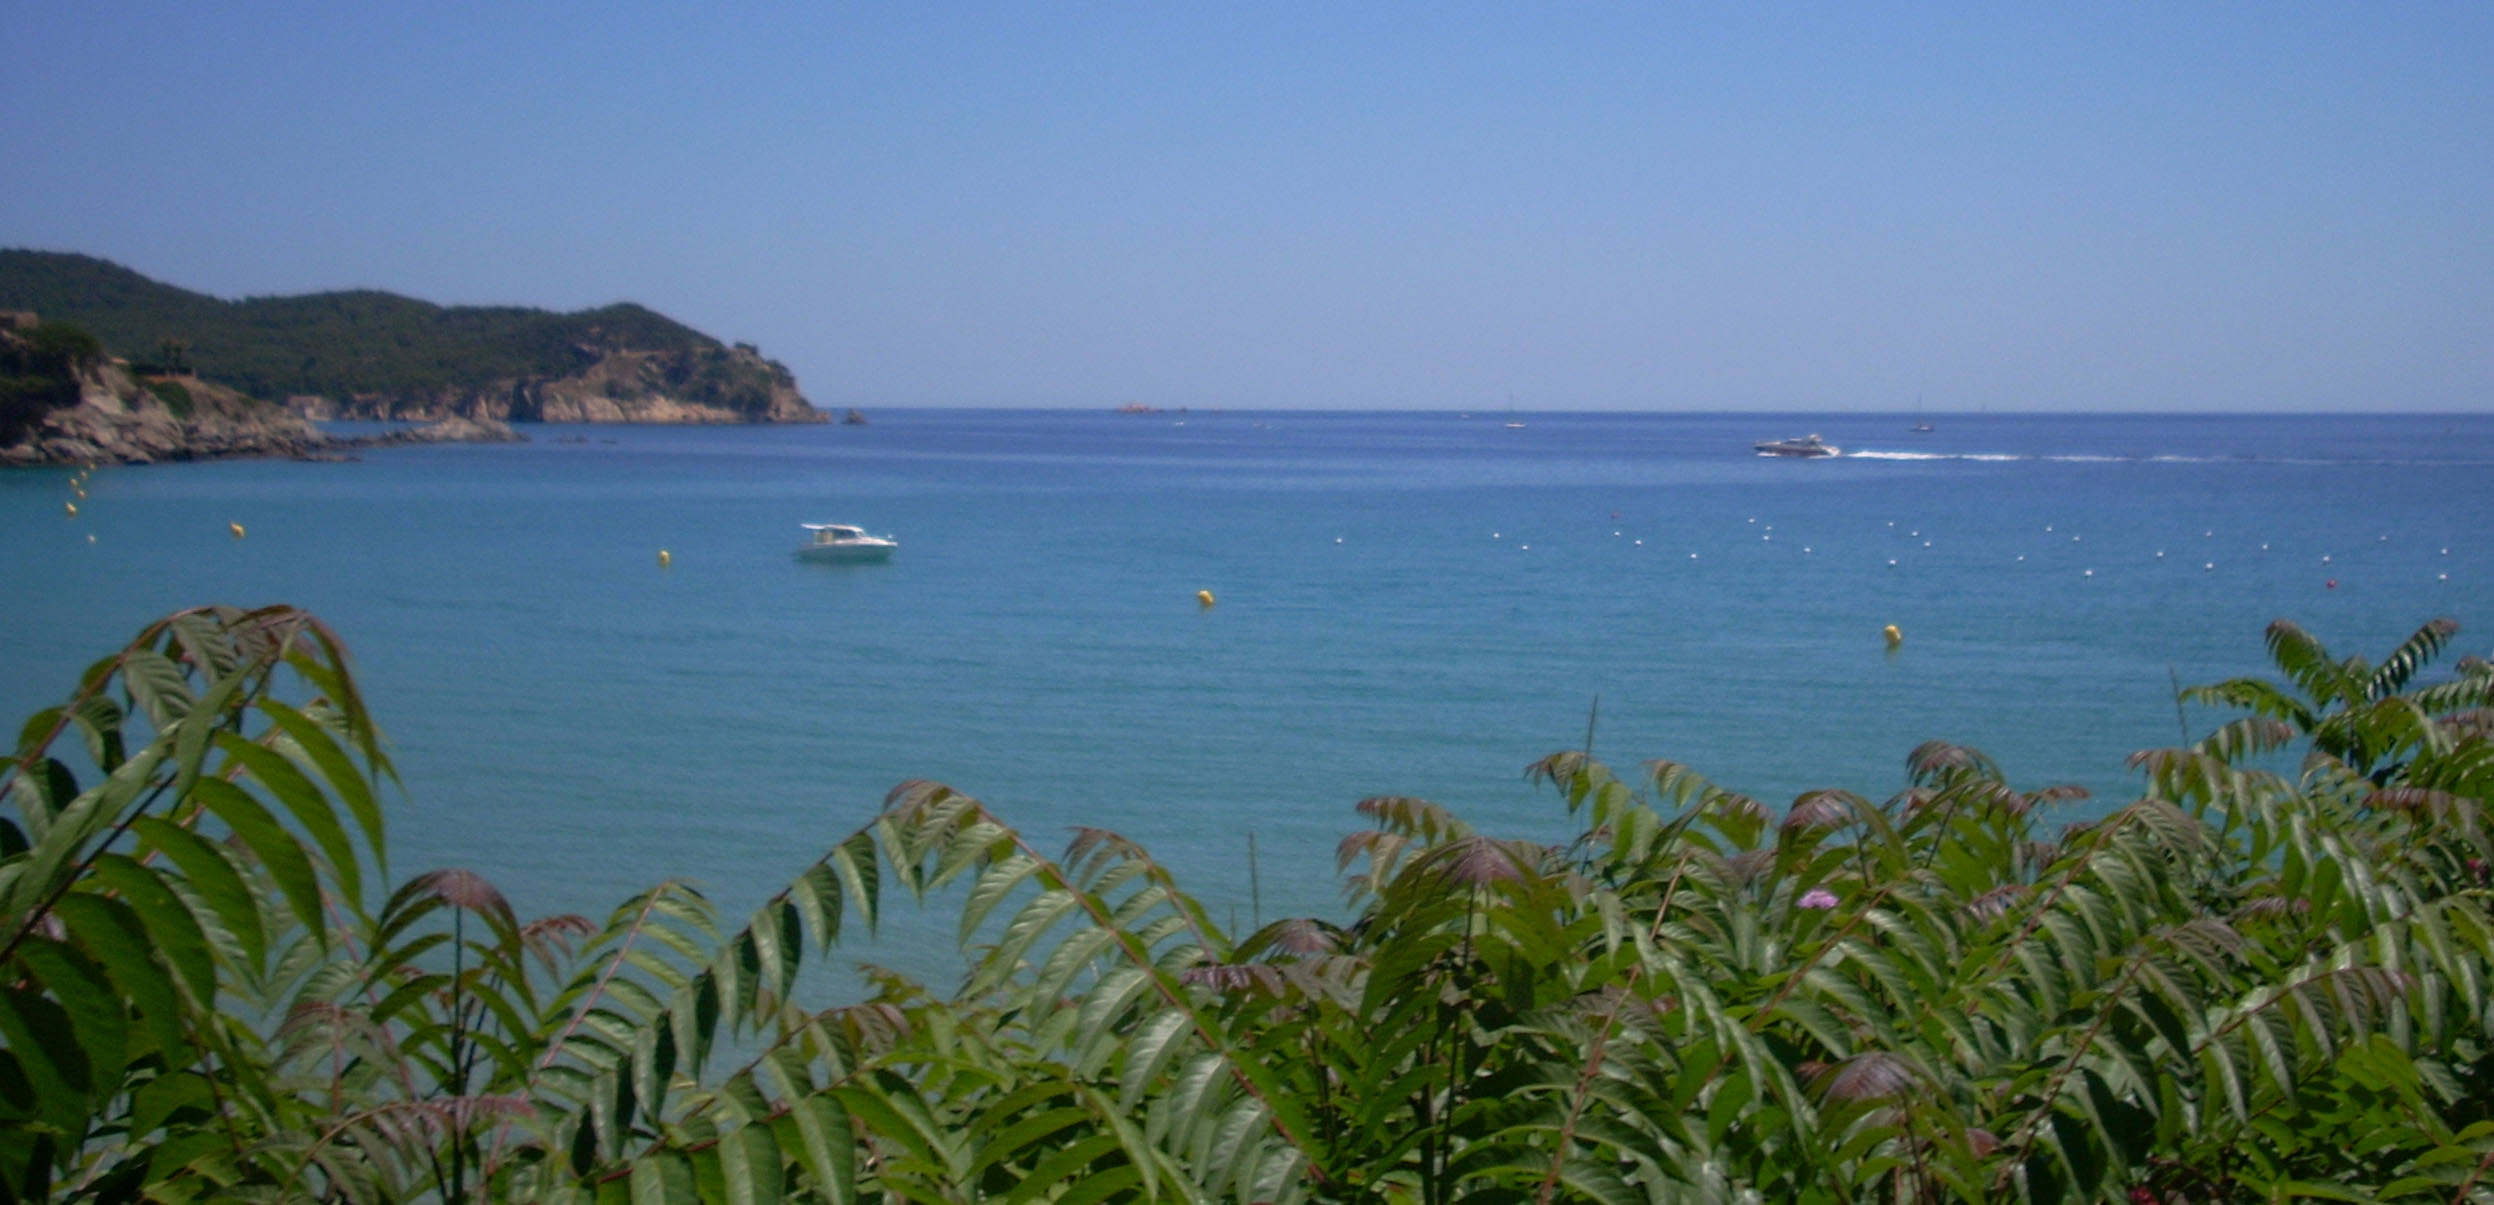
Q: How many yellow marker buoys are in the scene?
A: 9